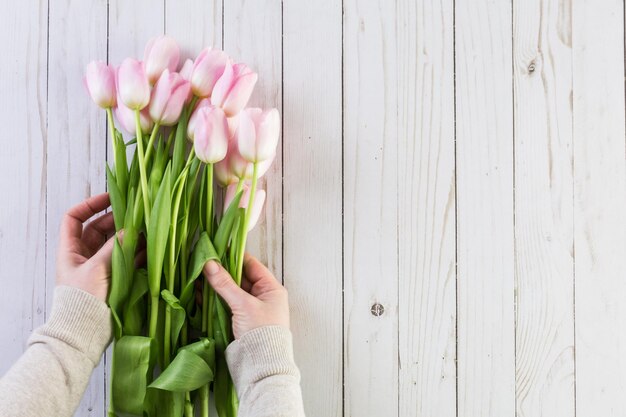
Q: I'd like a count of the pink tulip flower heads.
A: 14